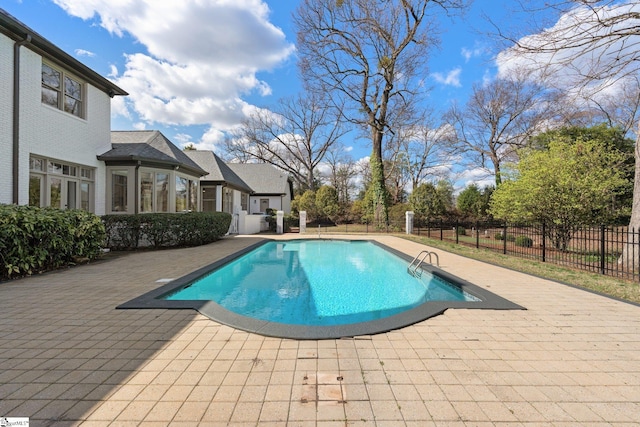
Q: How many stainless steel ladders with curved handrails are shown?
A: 1